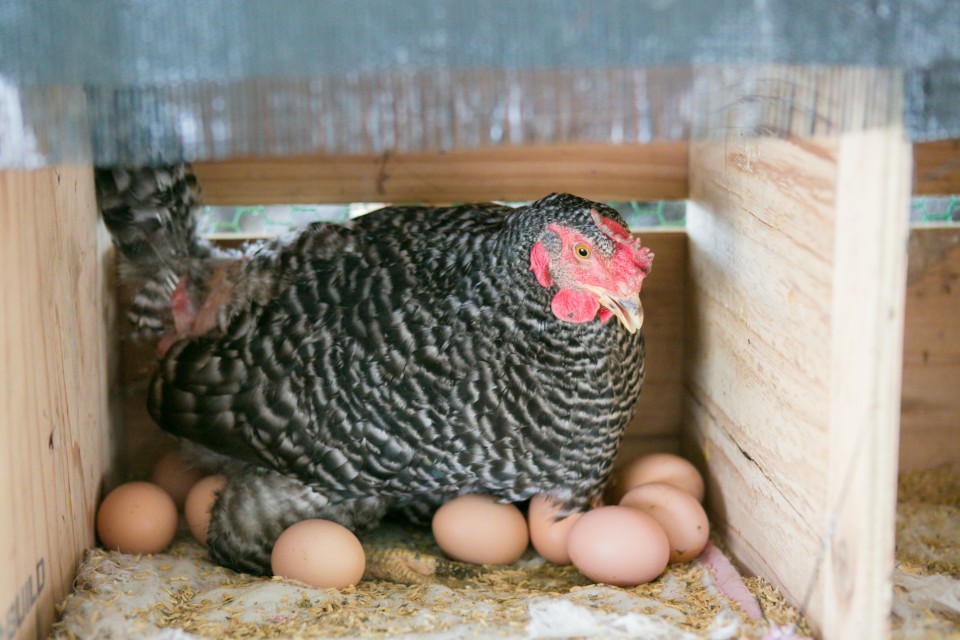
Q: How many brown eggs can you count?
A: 9